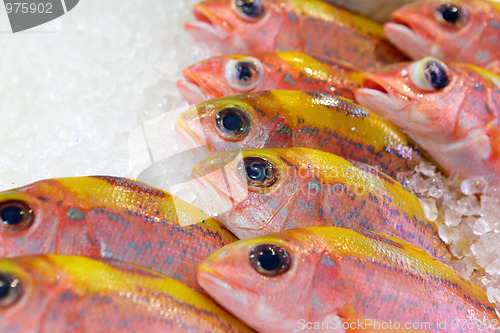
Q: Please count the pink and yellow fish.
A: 9